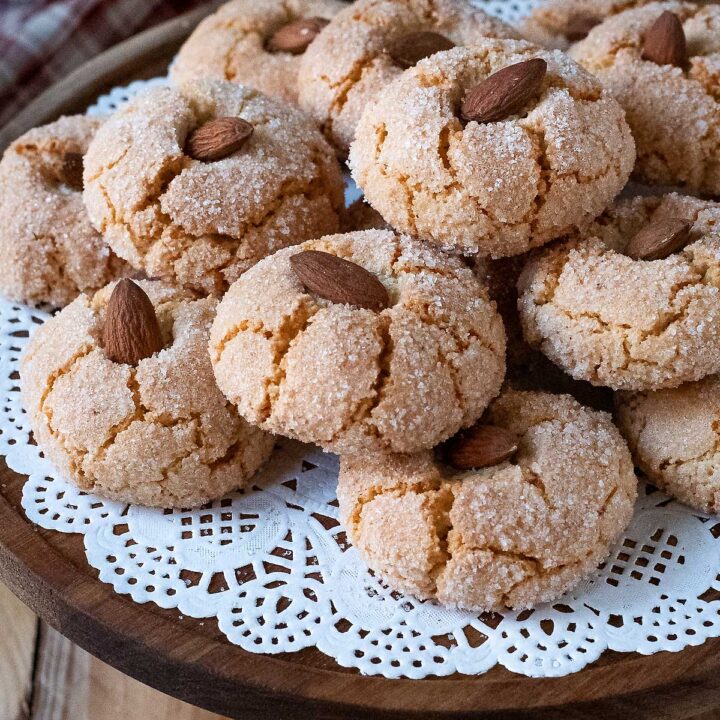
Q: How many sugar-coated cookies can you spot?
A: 12